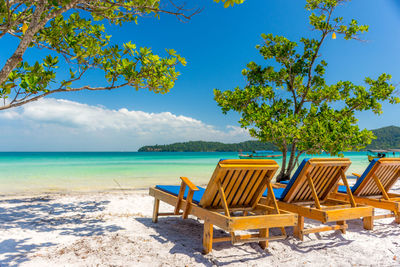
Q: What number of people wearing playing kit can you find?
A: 0